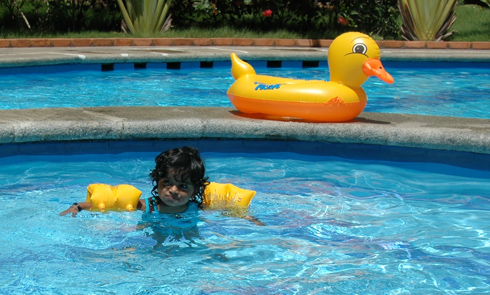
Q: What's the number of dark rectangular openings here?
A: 6